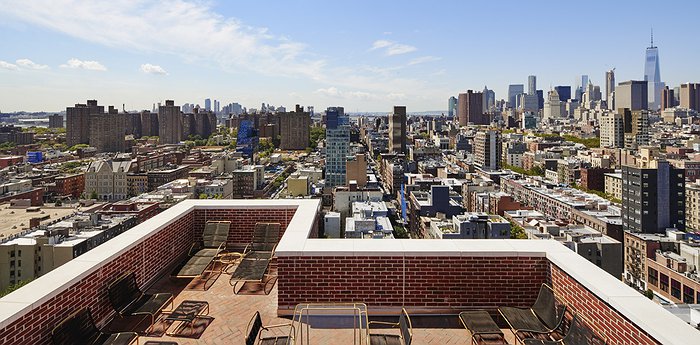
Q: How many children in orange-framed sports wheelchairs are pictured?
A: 0